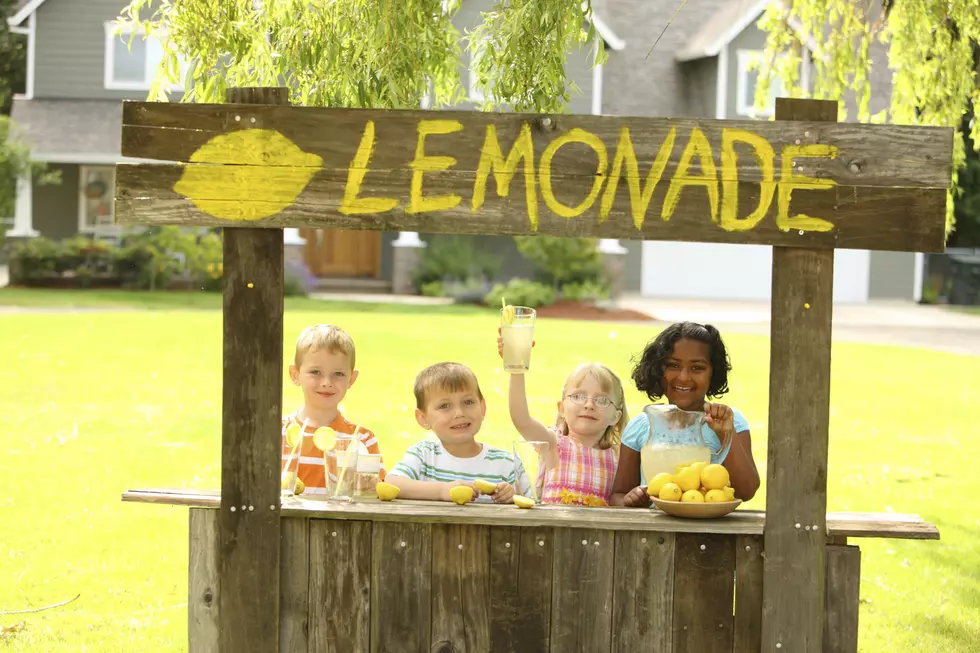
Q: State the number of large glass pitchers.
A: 1